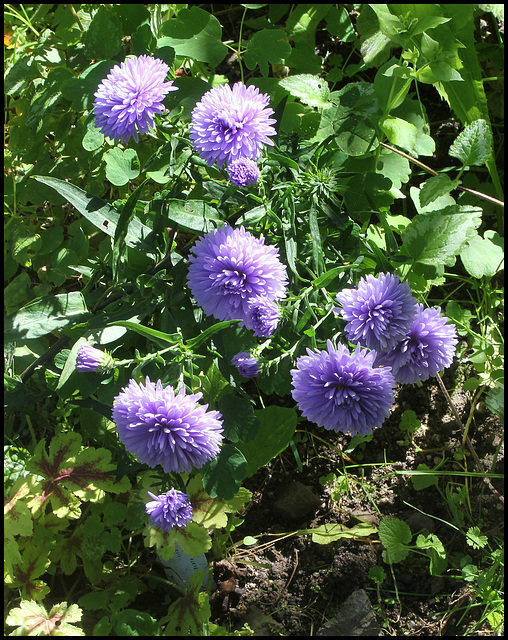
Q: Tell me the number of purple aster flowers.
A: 12